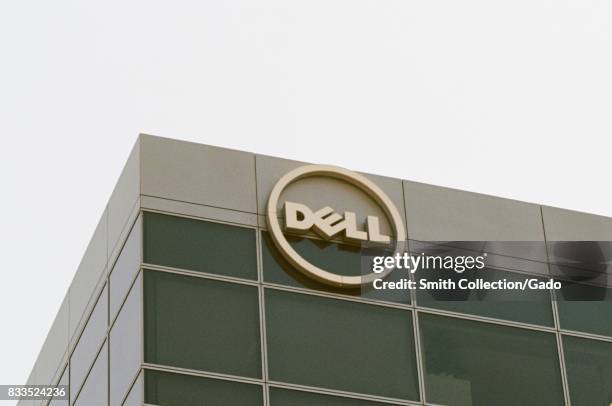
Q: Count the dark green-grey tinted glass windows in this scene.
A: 10